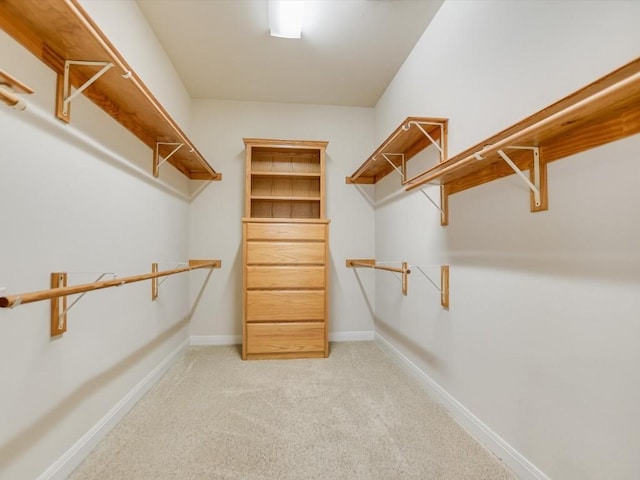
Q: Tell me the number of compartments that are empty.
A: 3